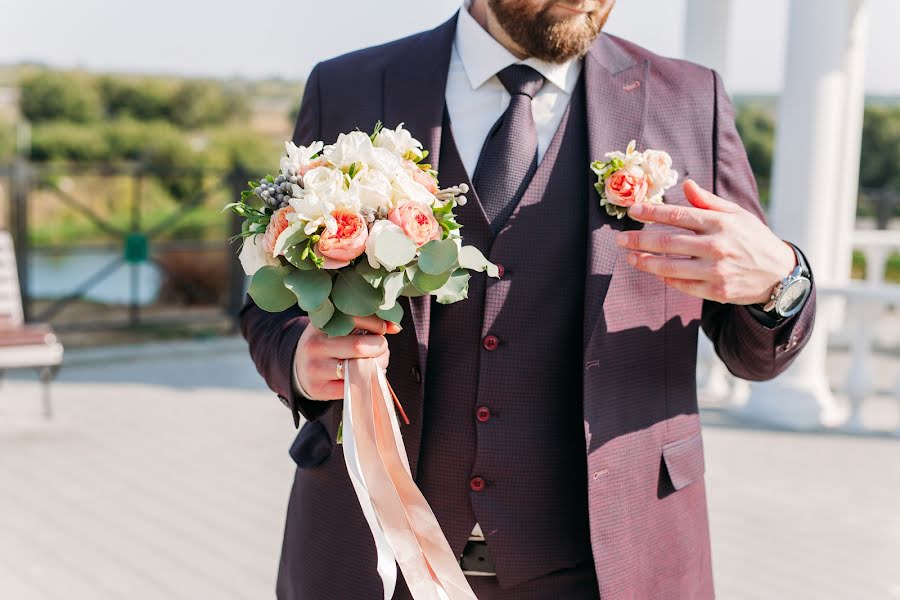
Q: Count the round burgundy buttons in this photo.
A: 4